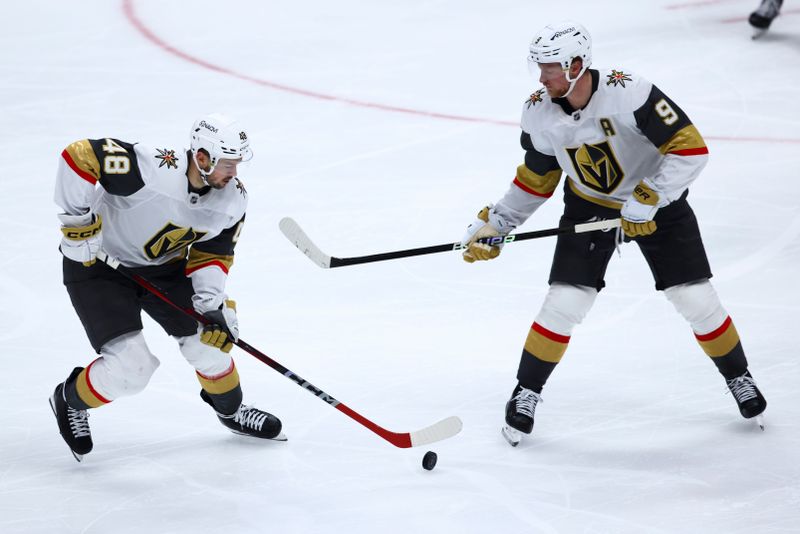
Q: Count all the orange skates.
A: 0